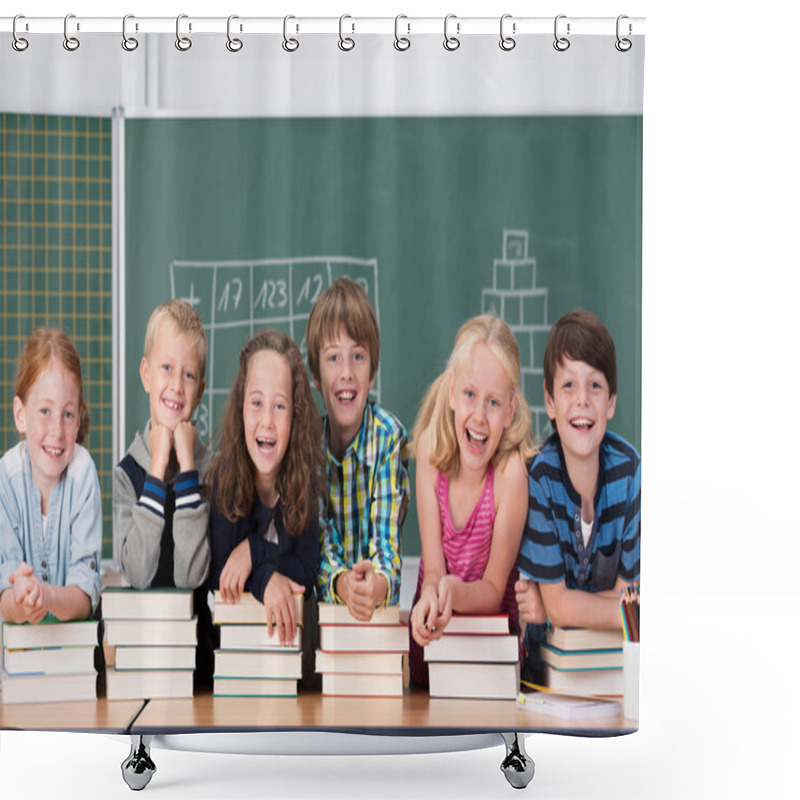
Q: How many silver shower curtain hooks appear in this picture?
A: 12